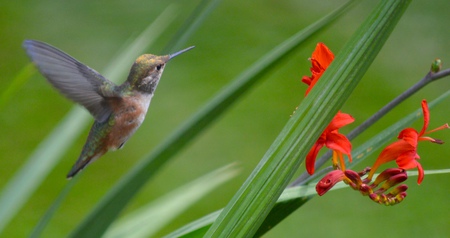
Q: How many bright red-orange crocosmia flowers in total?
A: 3